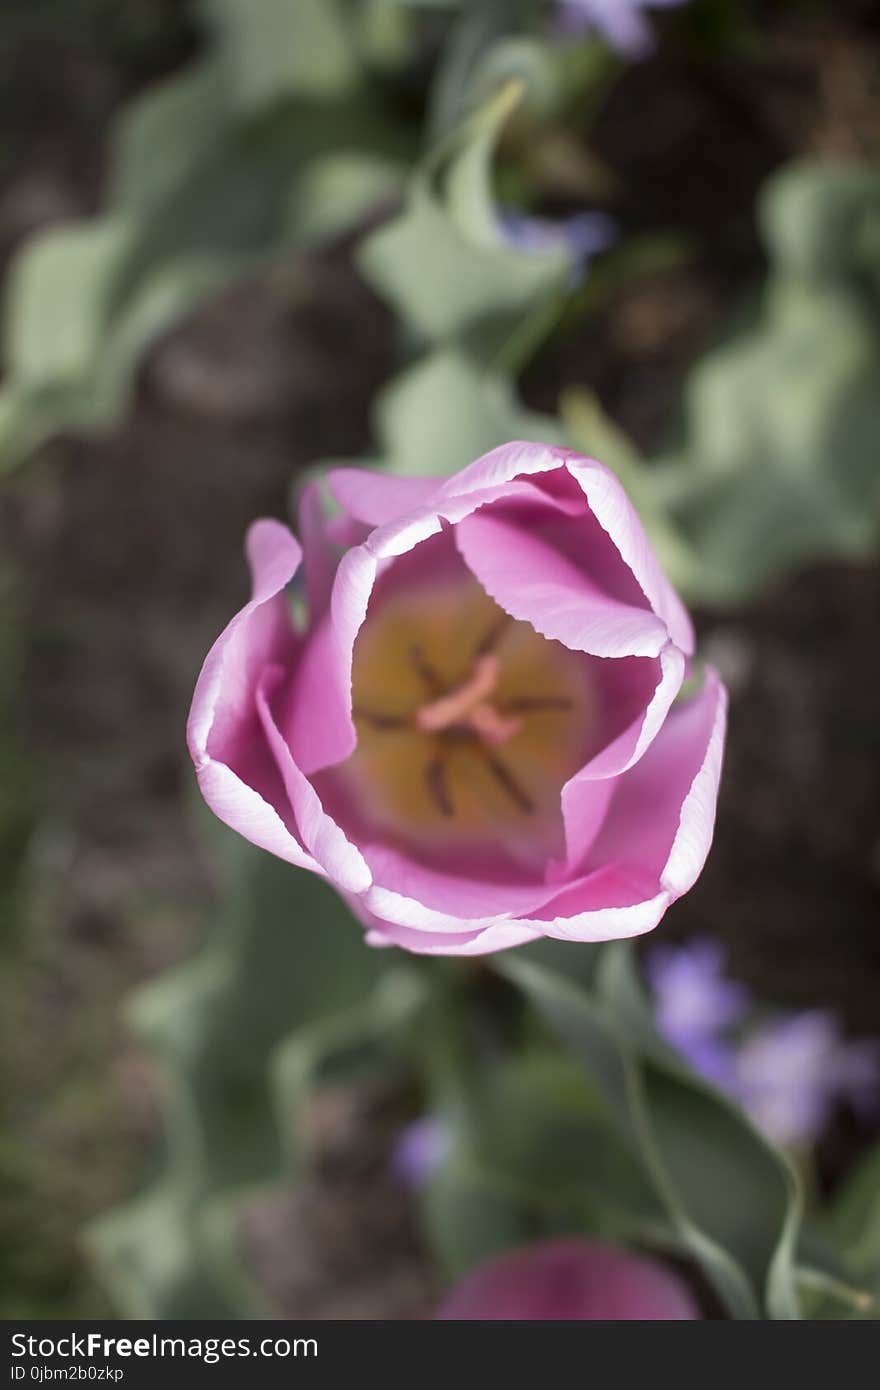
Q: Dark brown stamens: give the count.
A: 6